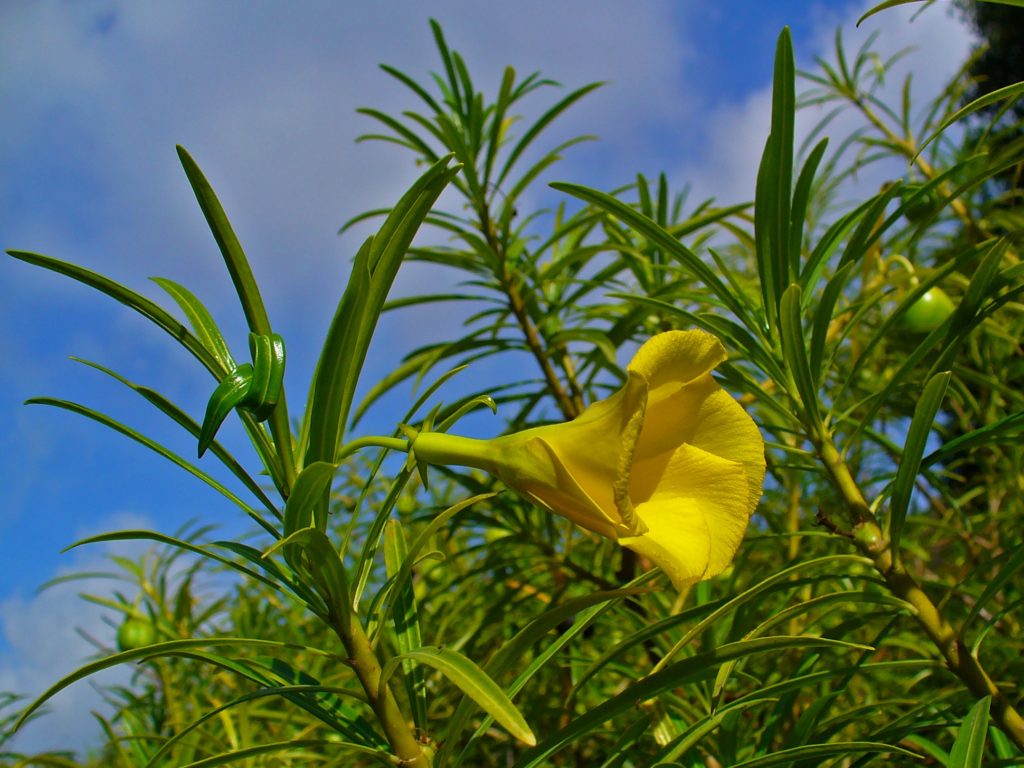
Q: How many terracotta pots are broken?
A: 0